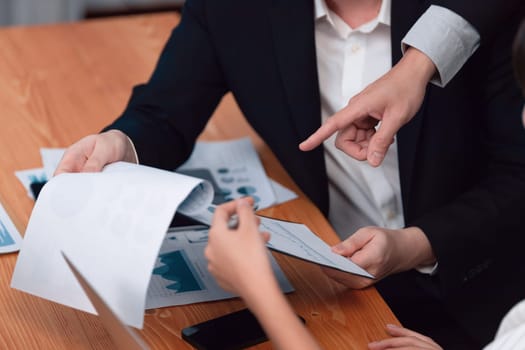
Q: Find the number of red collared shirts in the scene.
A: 0